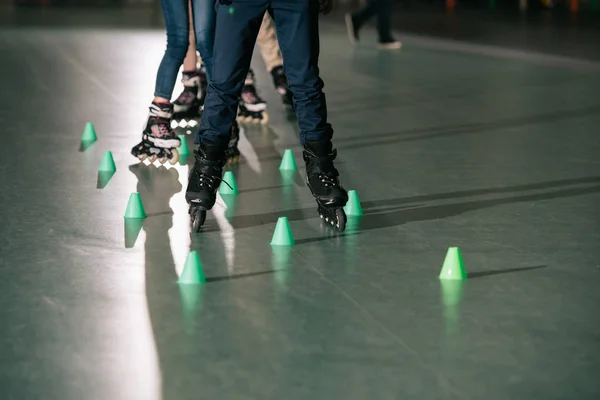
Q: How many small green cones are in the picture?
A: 10